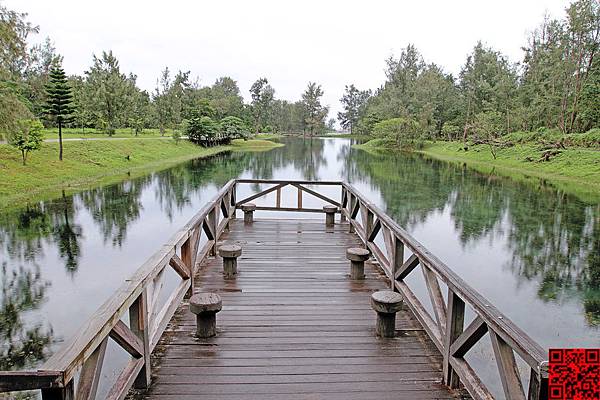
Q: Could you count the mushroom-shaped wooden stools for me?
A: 6